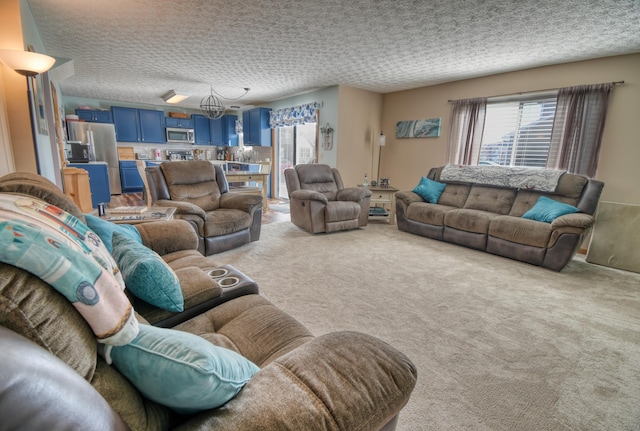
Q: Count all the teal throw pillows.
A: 5